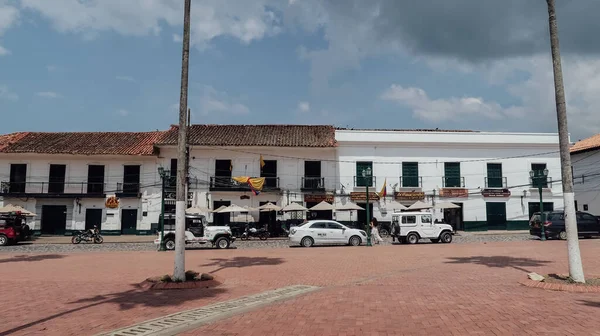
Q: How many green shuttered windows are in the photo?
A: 5